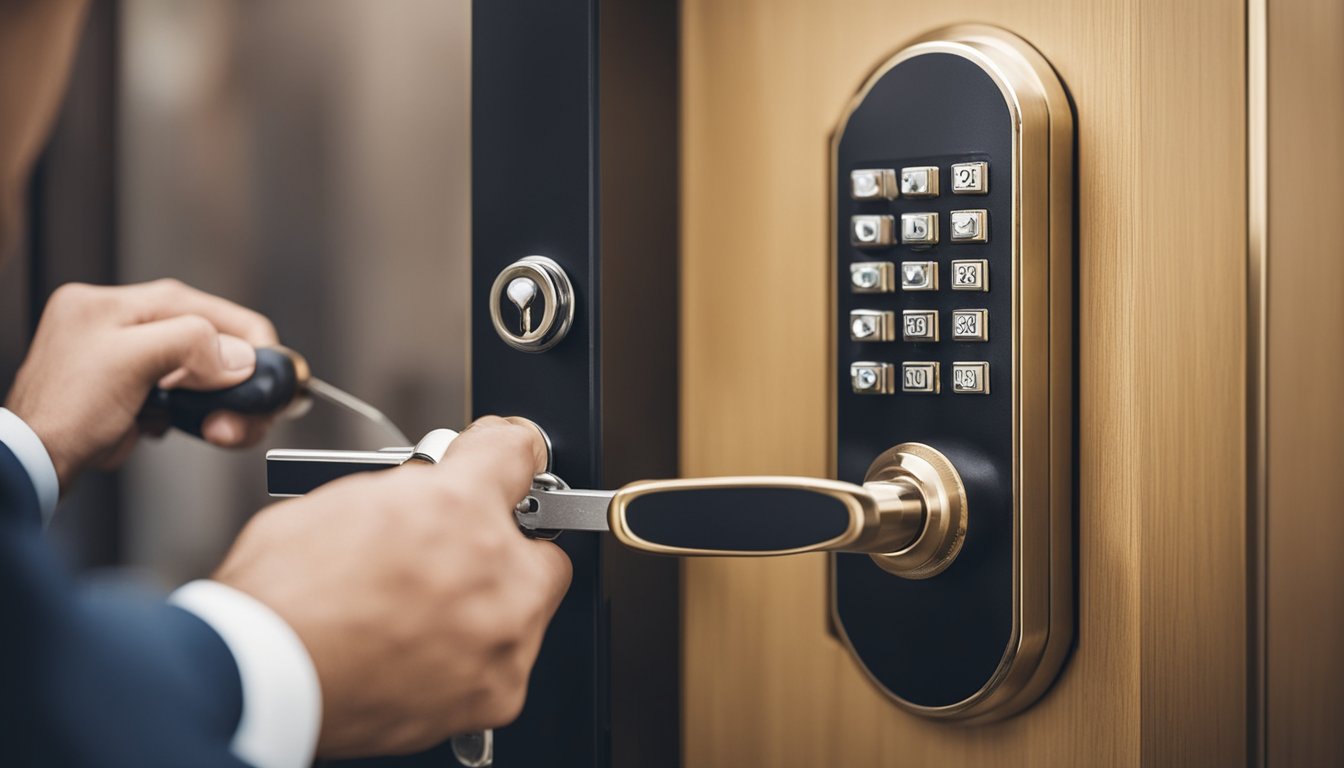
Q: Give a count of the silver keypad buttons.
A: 15